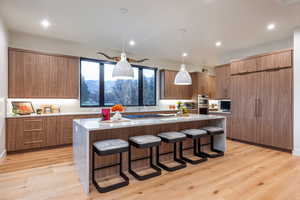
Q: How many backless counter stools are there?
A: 5